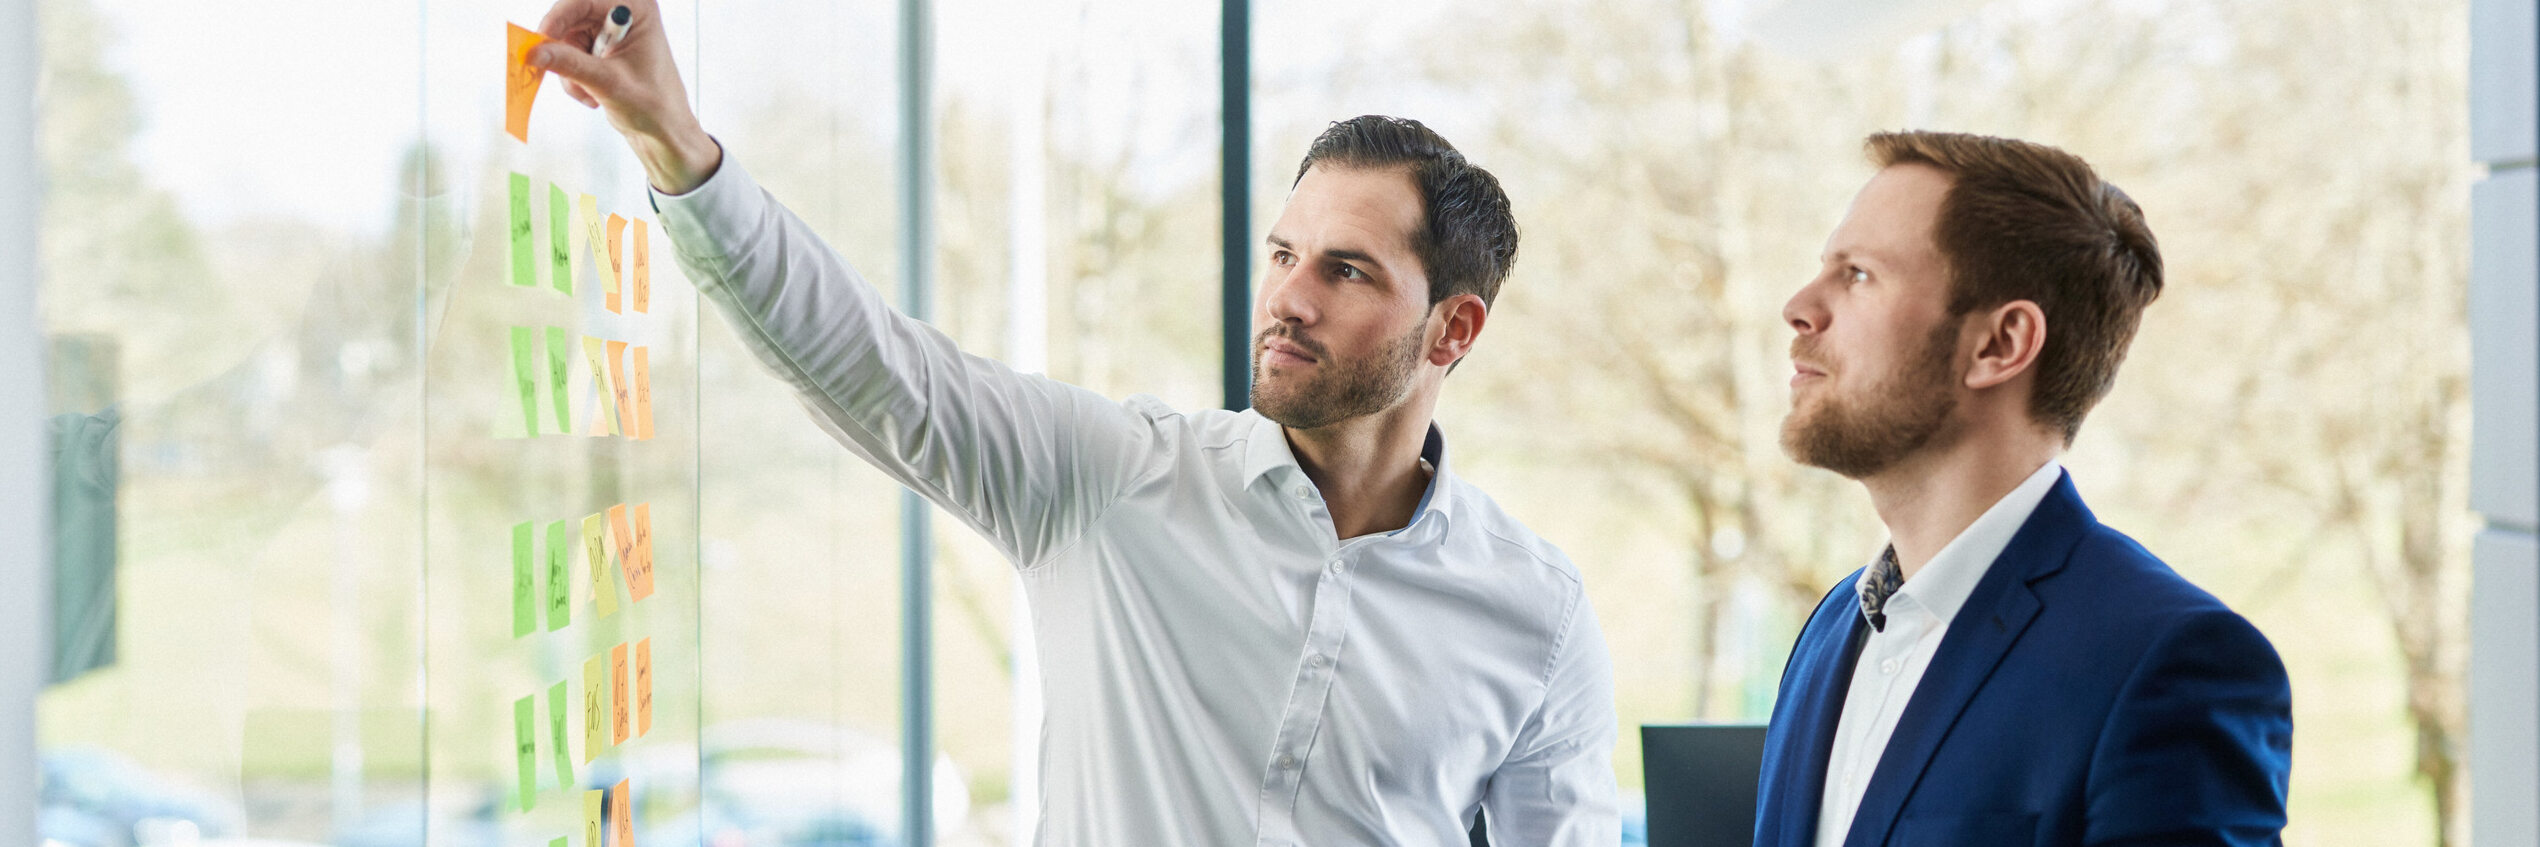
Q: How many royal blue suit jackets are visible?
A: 1